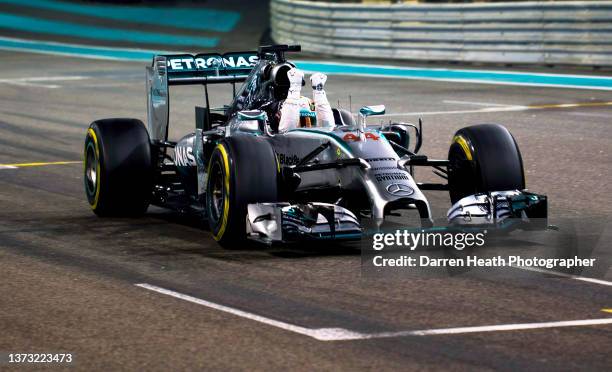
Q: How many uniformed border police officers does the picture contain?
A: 0